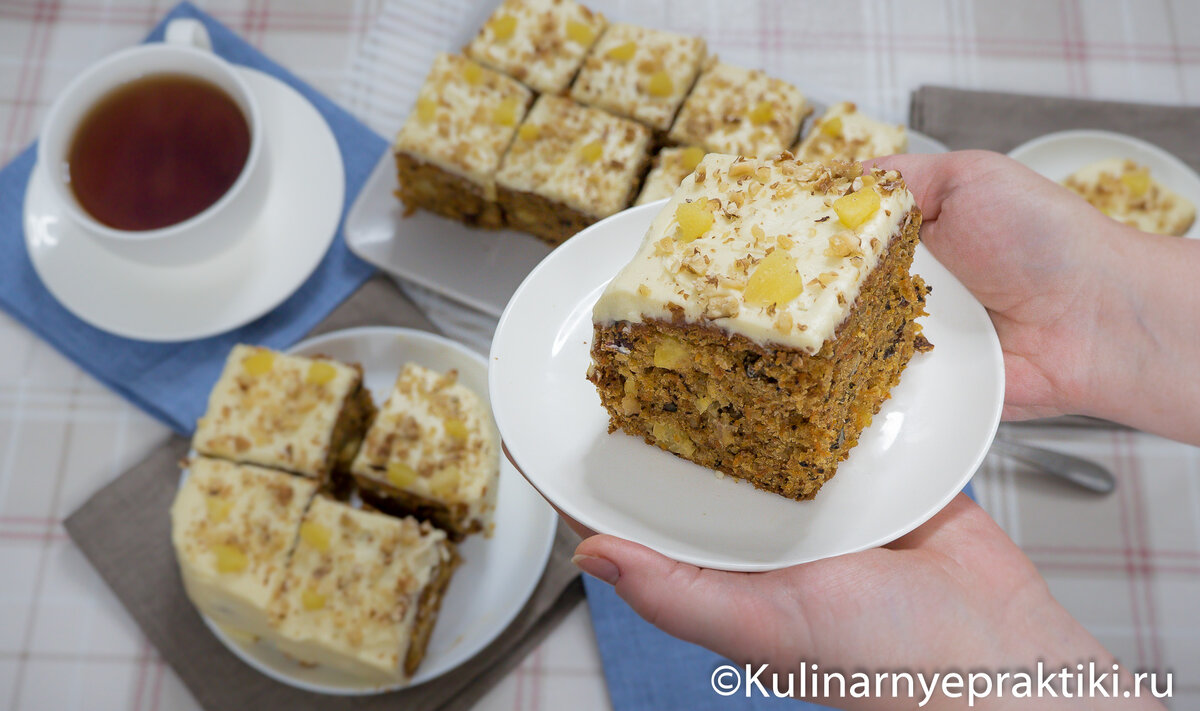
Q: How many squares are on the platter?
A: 7